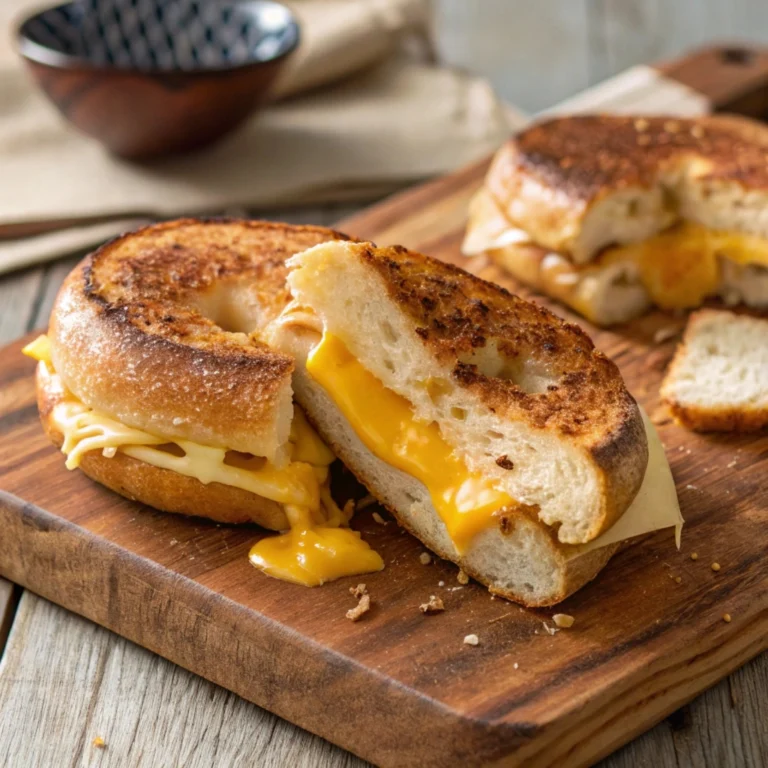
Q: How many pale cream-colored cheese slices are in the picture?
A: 2